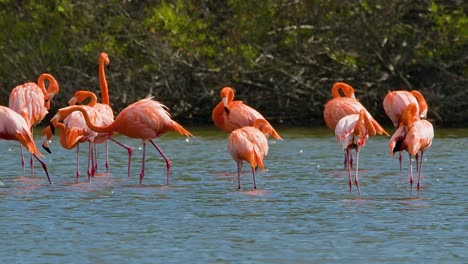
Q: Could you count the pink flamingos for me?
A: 12